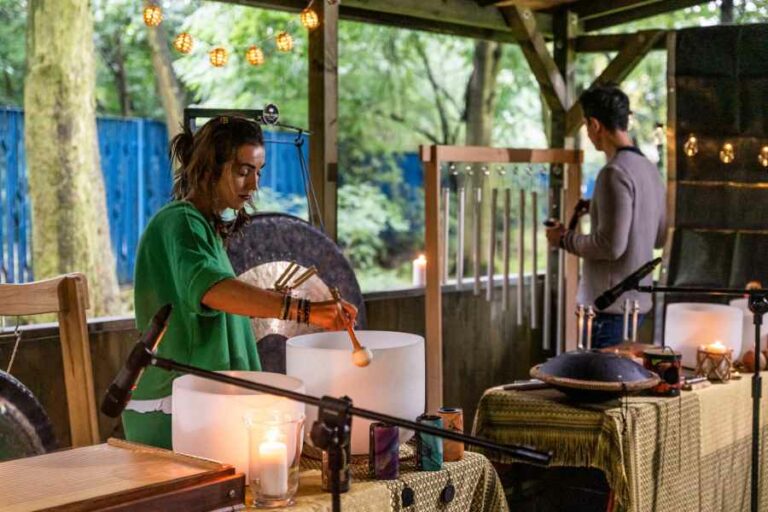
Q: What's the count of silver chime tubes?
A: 9